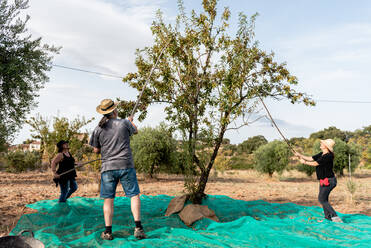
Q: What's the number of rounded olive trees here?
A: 3